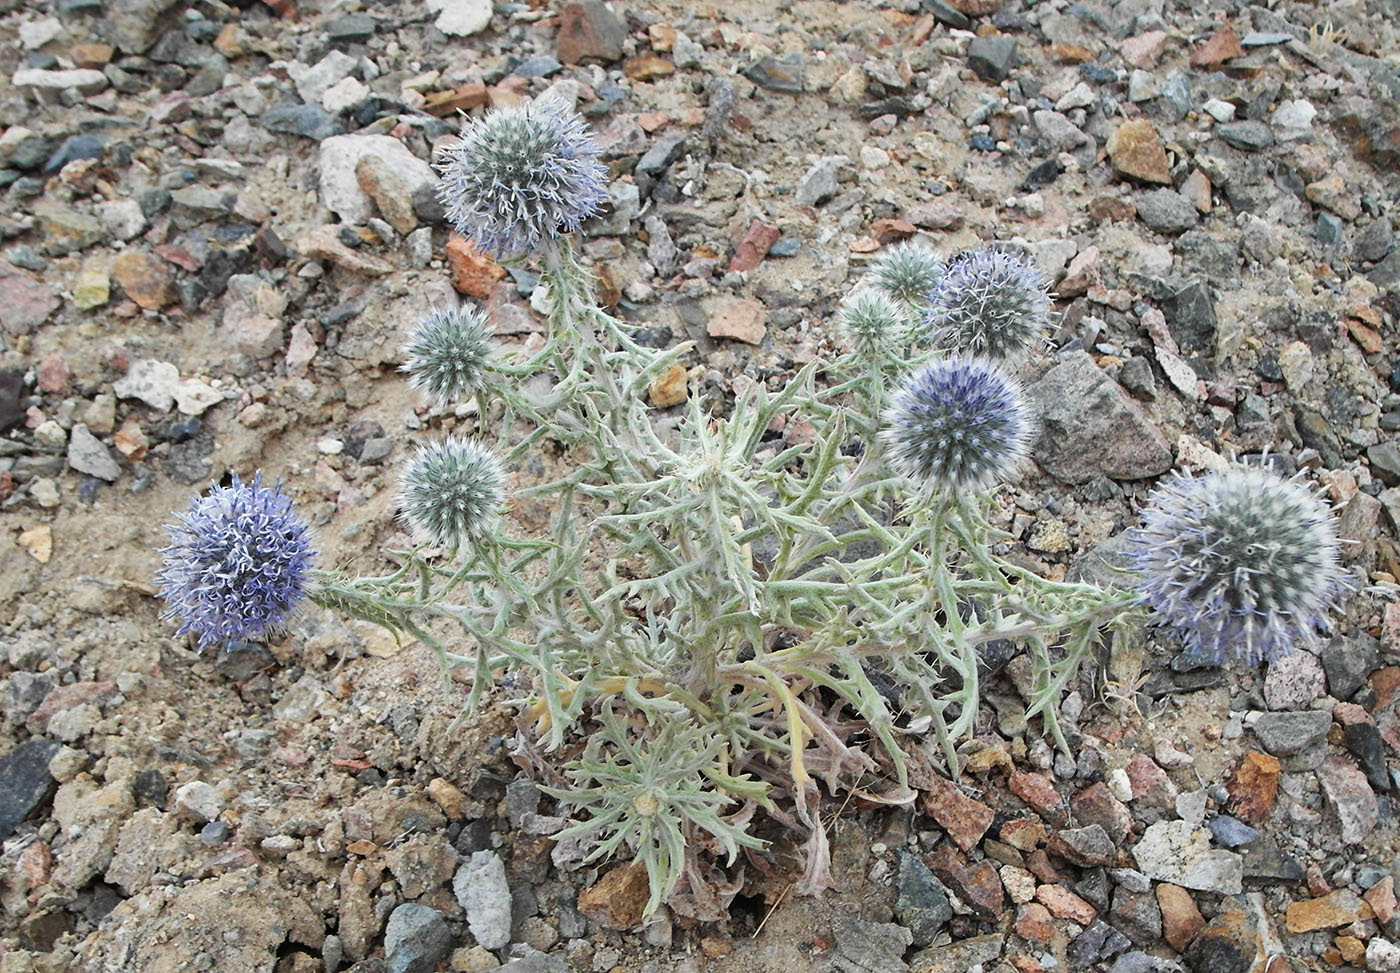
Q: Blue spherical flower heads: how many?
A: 5